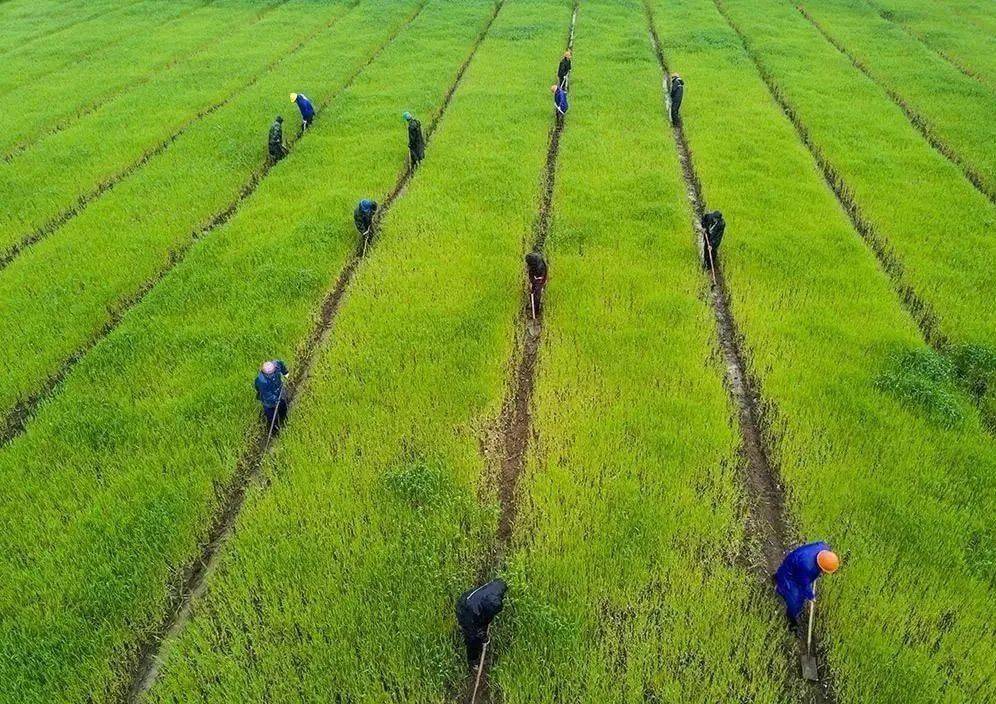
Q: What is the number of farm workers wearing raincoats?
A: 12